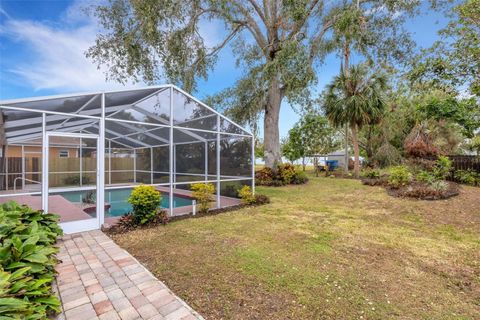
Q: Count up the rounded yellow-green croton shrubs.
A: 3